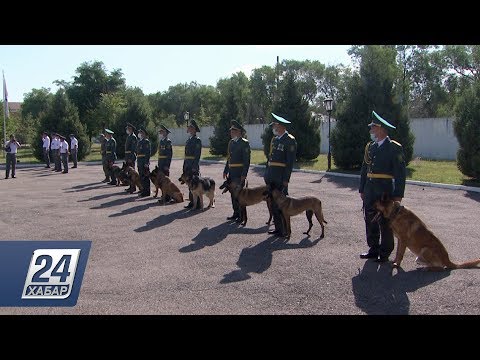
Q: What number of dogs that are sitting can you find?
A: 4